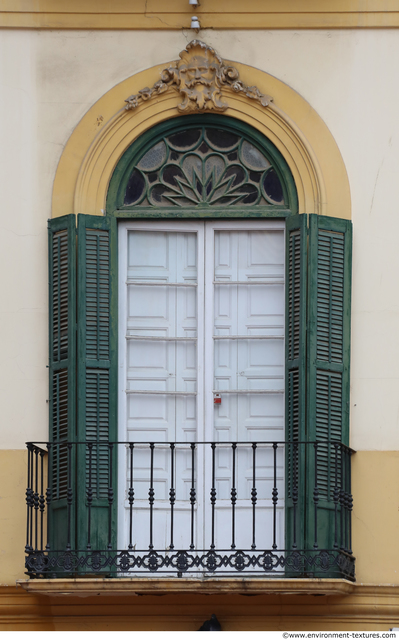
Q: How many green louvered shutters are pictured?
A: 4